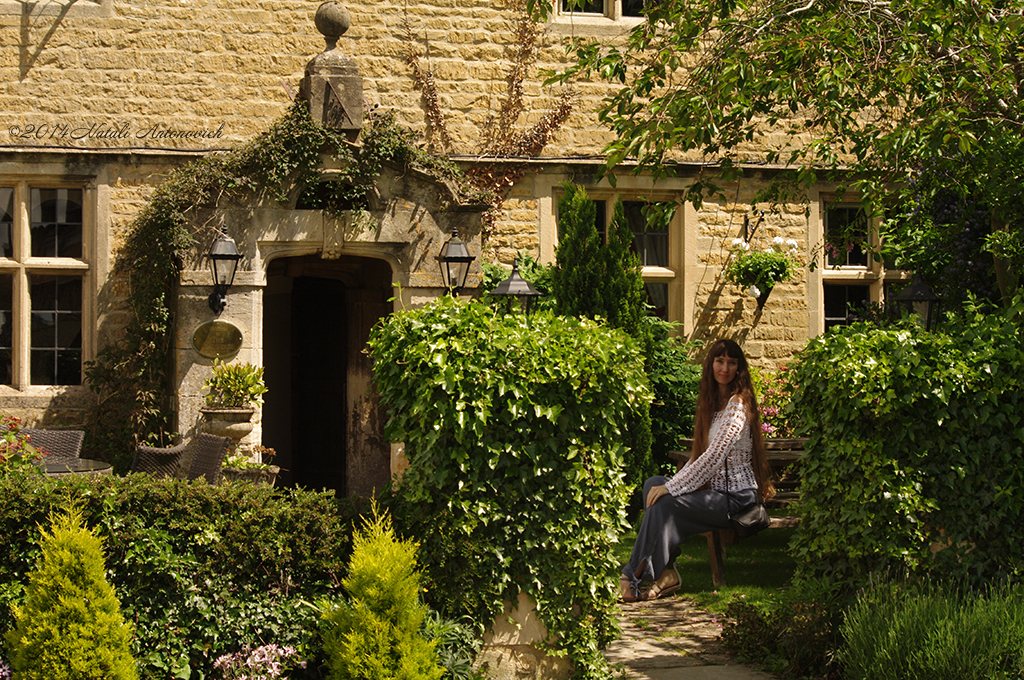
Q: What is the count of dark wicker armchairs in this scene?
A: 3